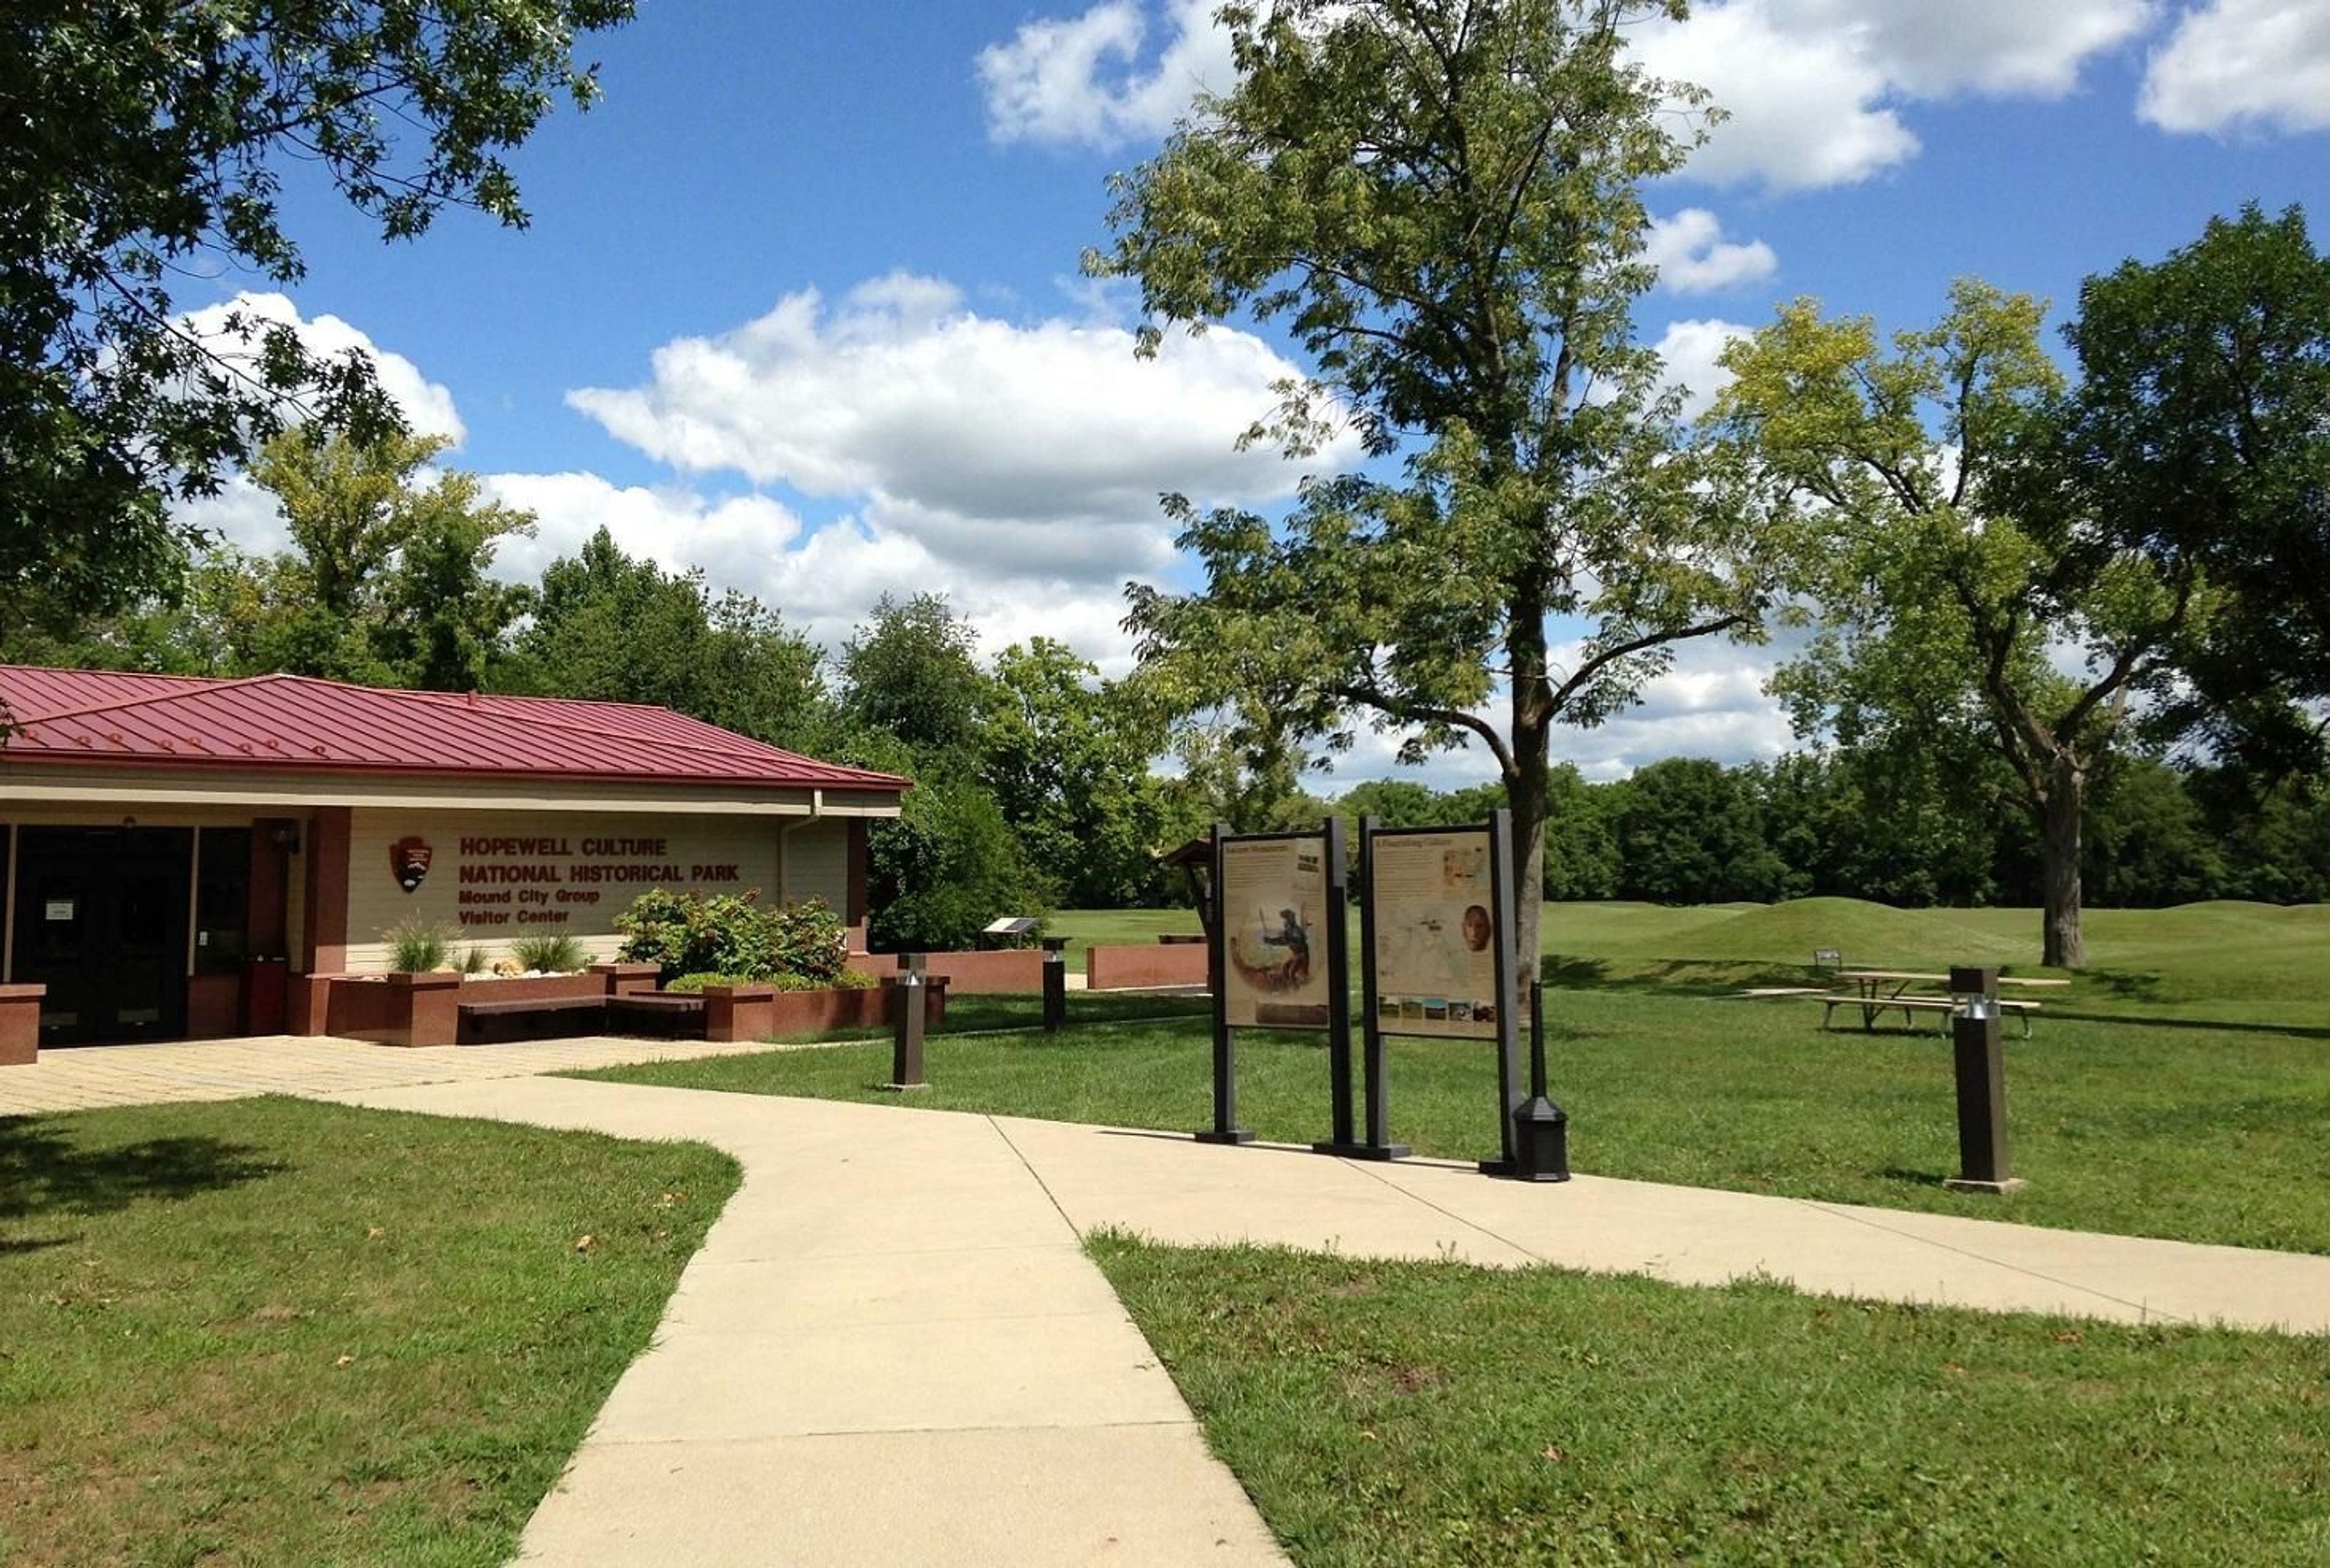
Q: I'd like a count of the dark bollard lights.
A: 3